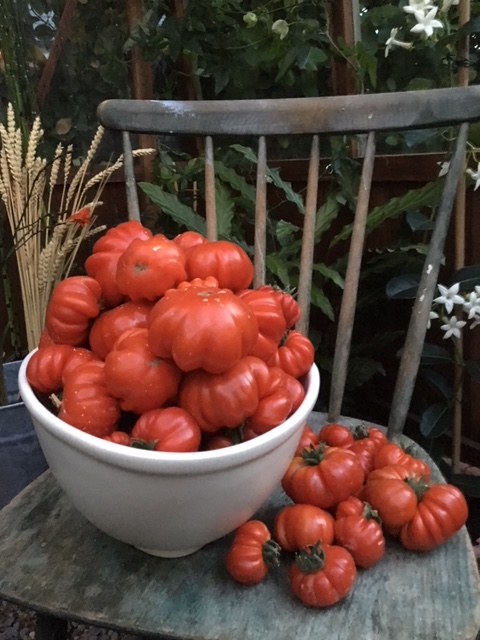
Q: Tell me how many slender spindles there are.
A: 6